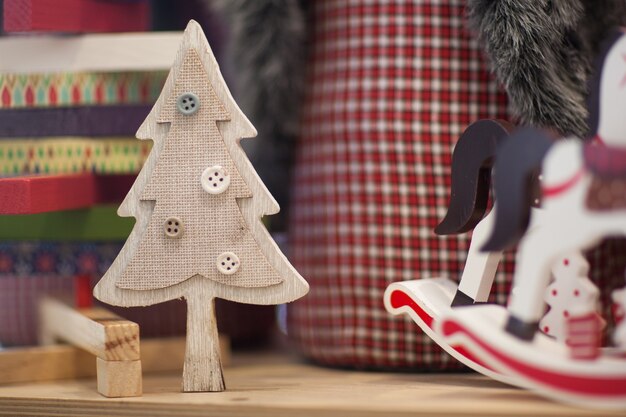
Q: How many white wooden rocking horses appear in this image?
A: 2